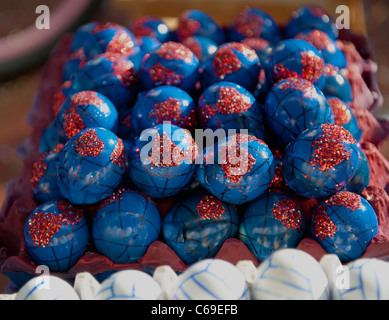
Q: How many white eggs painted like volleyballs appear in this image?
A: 5